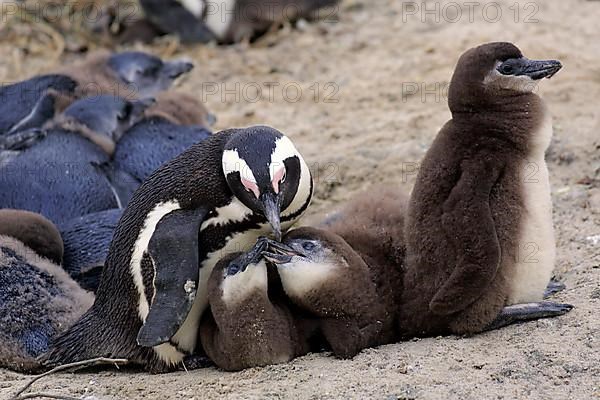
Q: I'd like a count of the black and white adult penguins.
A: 1